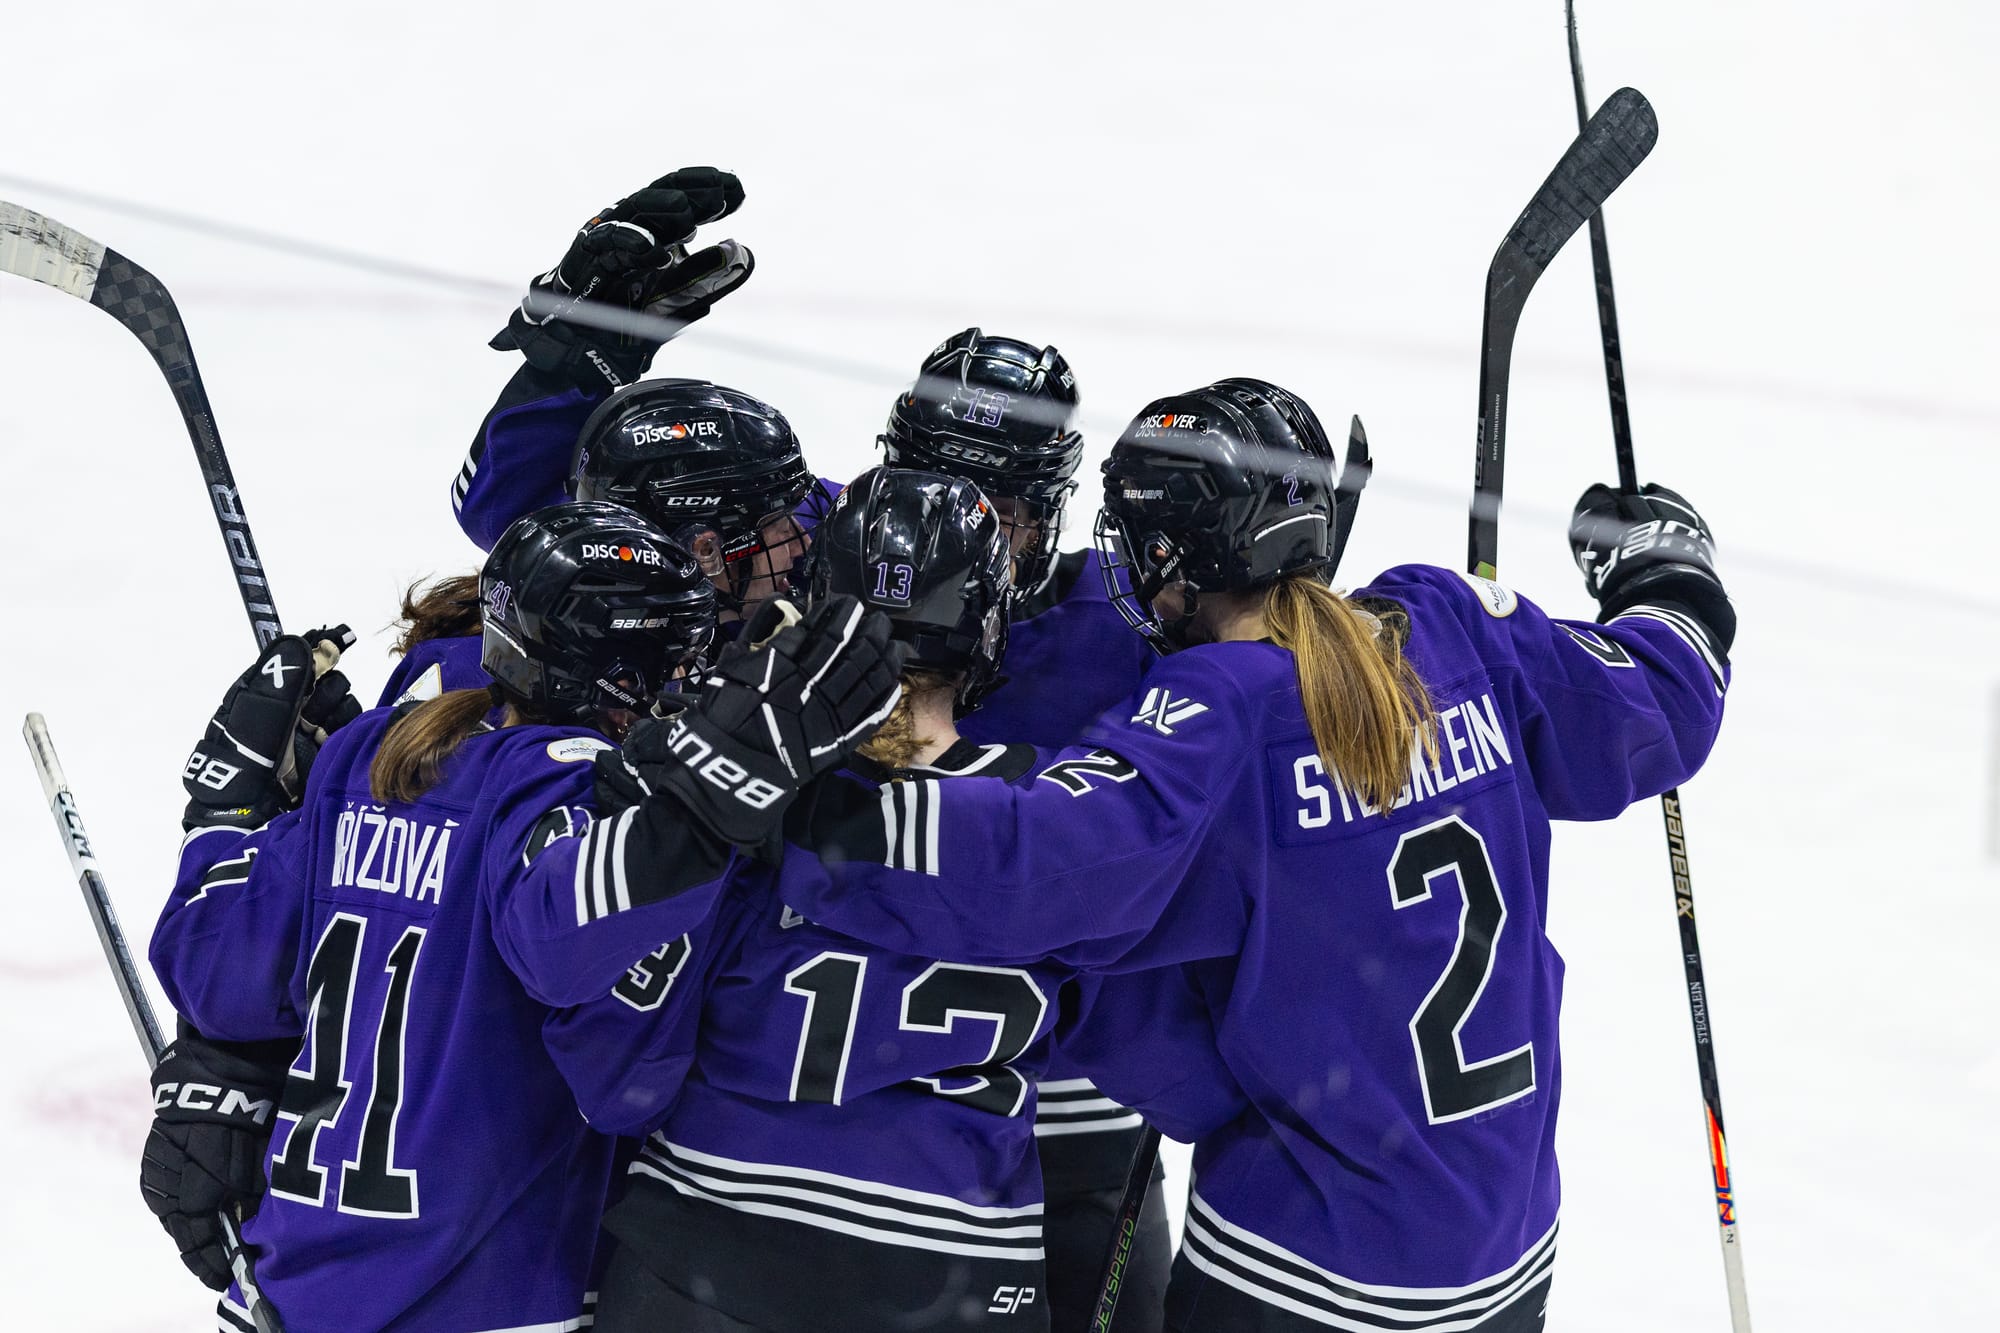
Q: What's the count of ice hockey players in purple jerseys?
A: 5